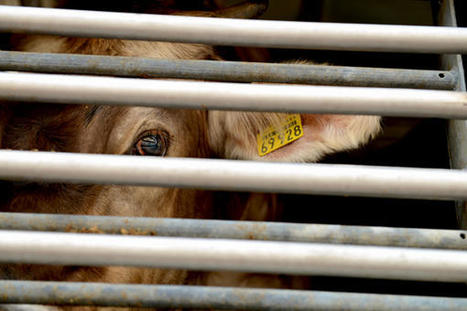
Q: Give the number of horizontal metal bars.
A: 7